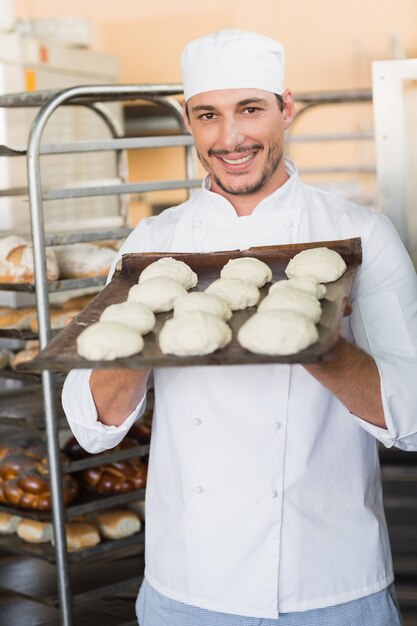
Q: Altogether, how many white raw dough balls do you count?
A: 12